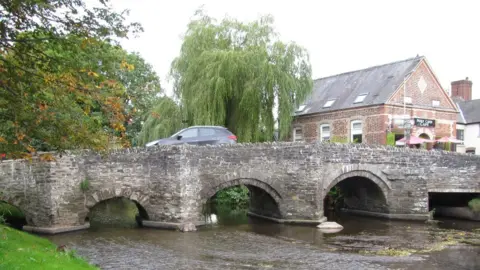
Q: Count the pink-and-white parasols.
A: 2